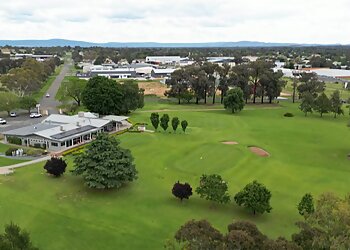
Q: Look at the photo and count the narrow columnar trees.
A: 4